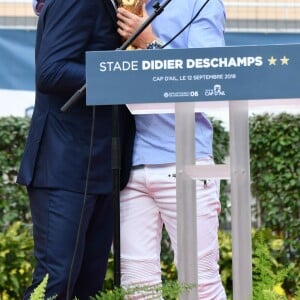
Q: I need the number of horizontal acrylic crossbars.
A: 1